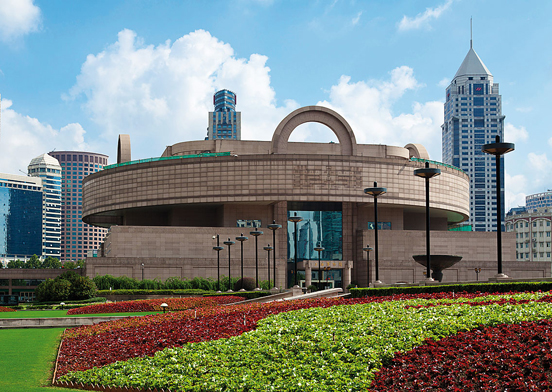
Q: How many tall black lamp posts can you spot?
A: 12